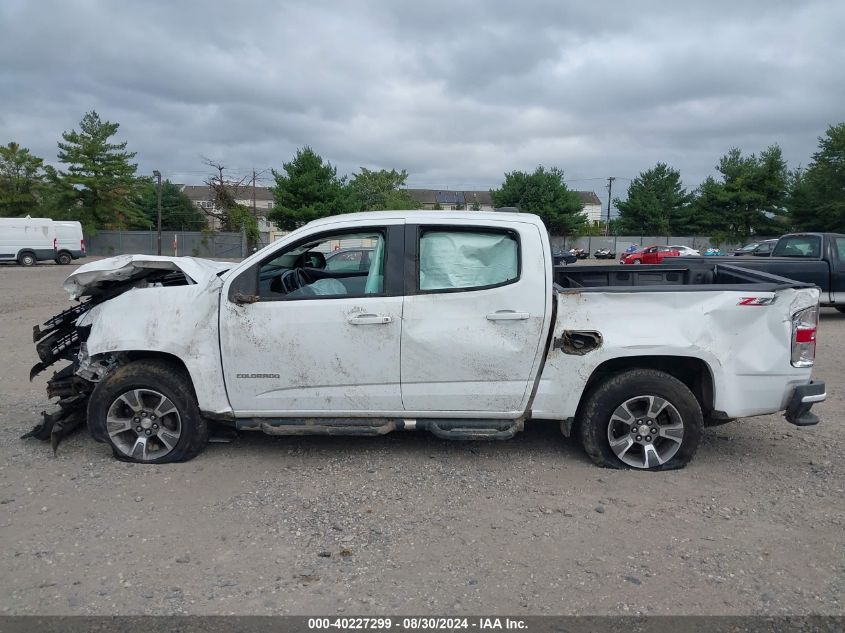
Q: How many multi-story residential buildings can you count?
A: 2